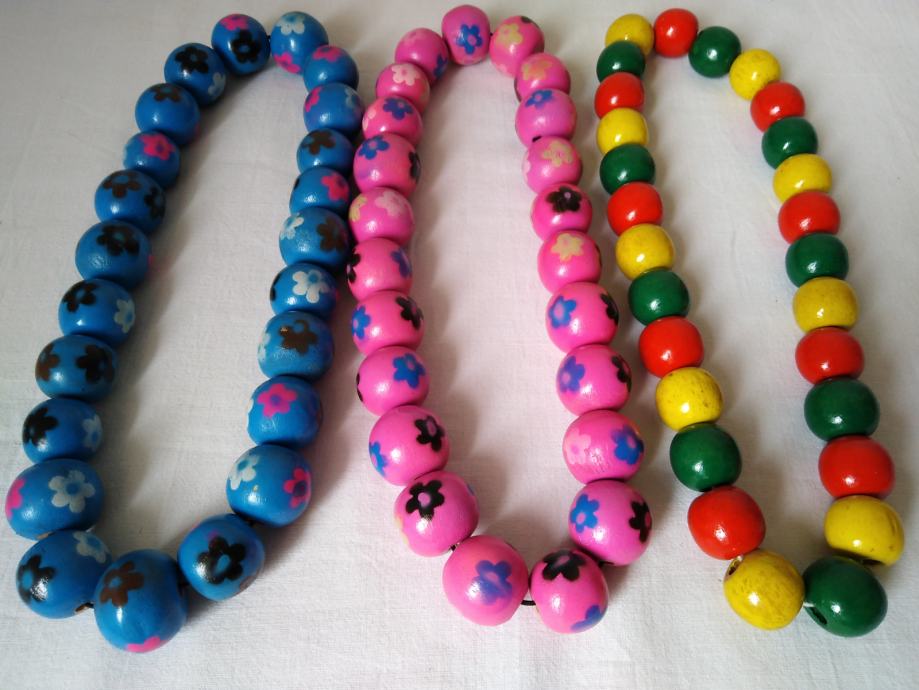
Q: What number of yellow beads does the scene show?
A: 9